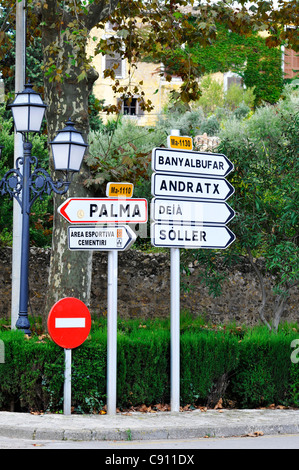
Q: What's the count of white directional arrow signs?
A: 6